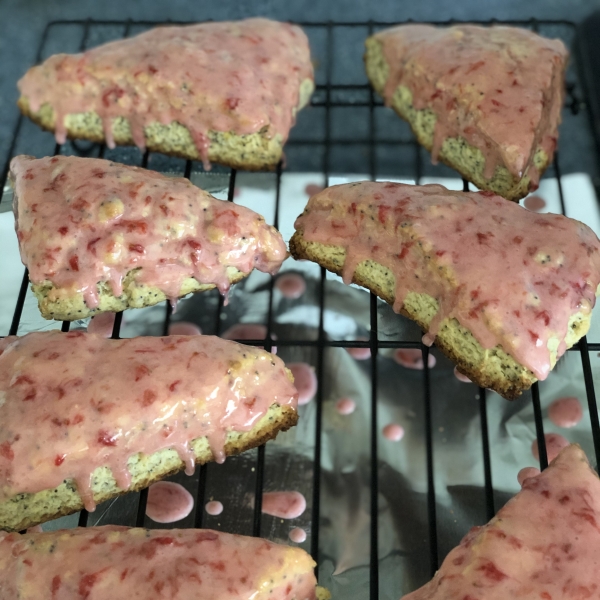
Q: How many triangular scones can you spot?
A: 7